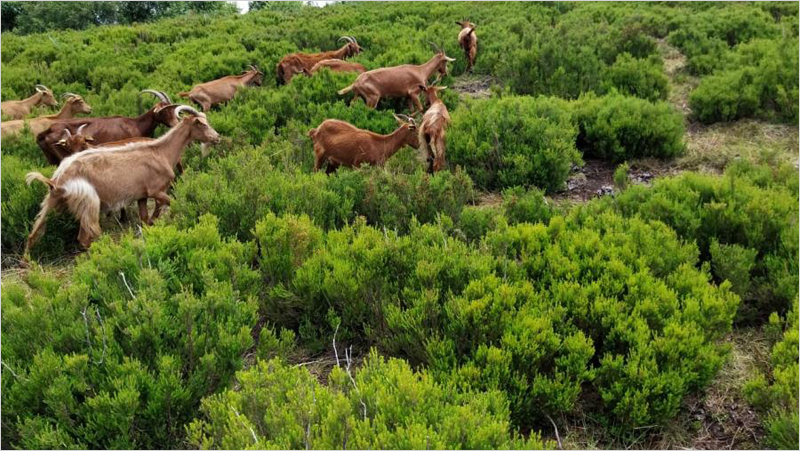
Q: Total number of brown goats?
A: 12